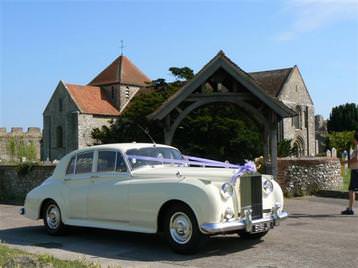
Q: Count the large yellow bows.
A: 0